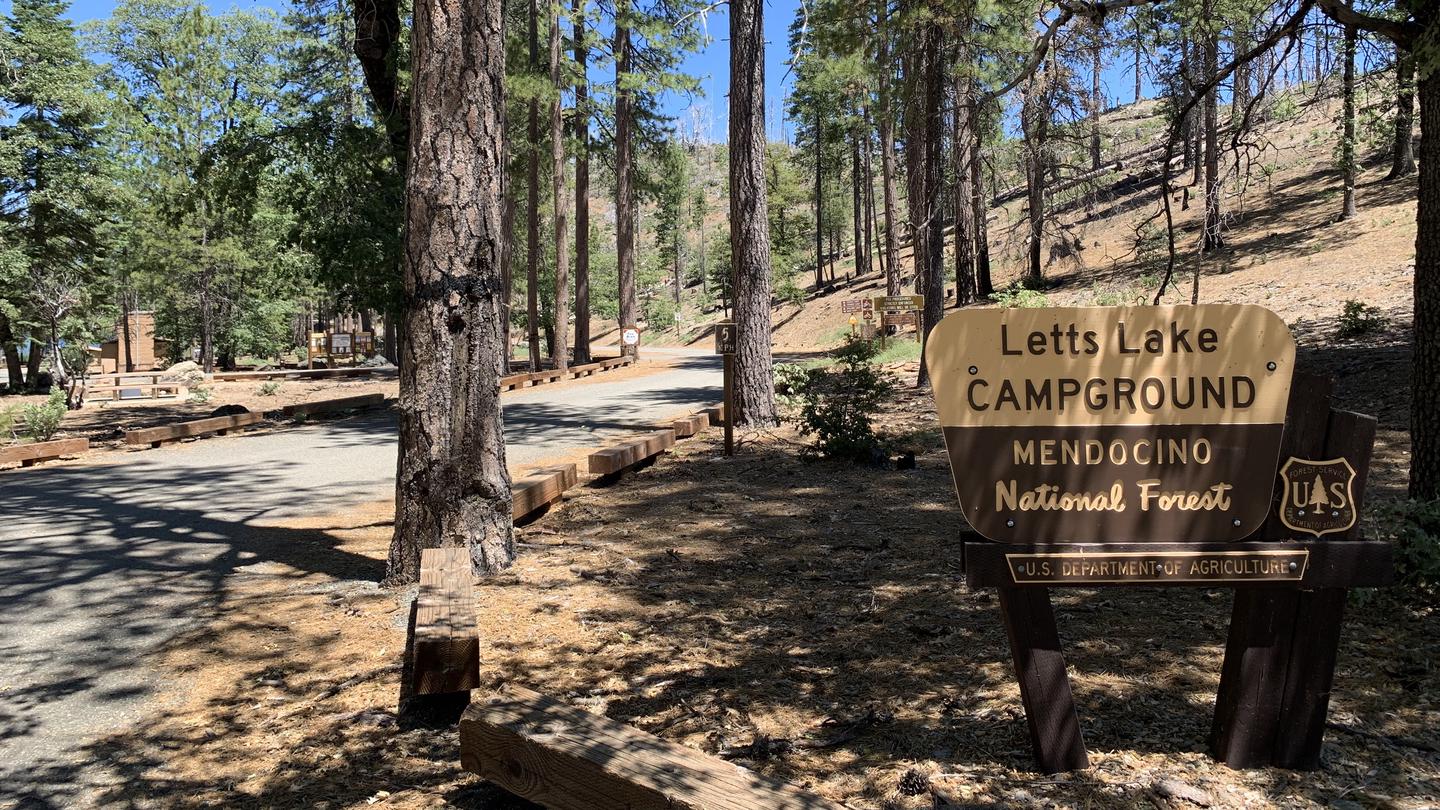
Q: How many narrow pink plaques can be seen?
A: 0